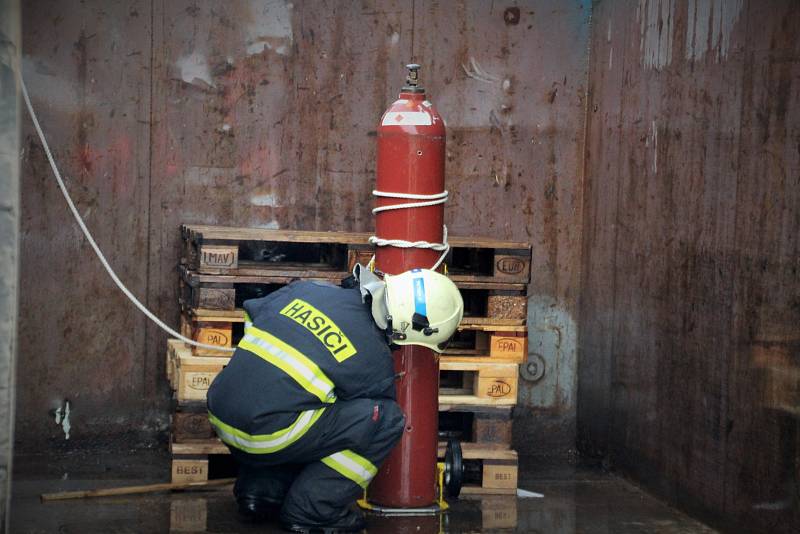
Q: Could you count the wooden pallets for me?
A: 6